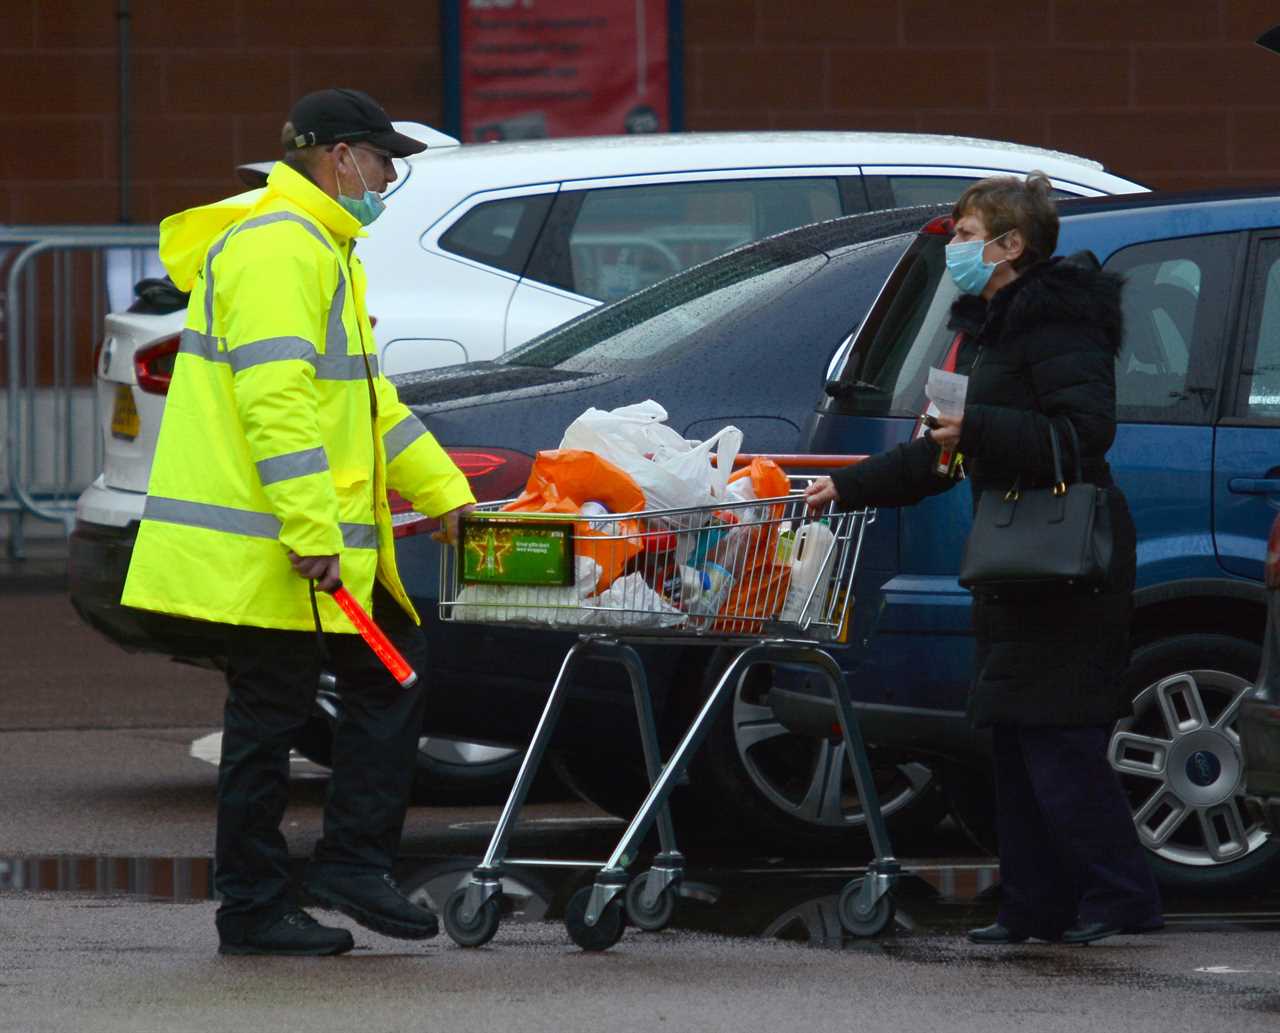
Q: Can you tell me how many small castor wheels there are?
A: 4